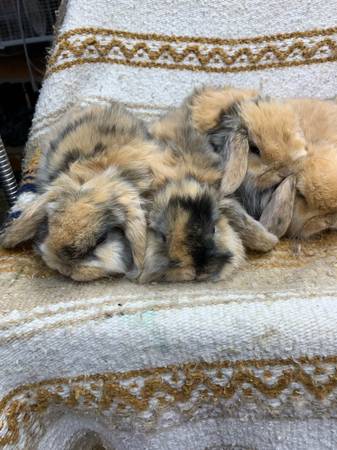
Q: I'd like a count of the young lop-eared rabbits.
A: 4